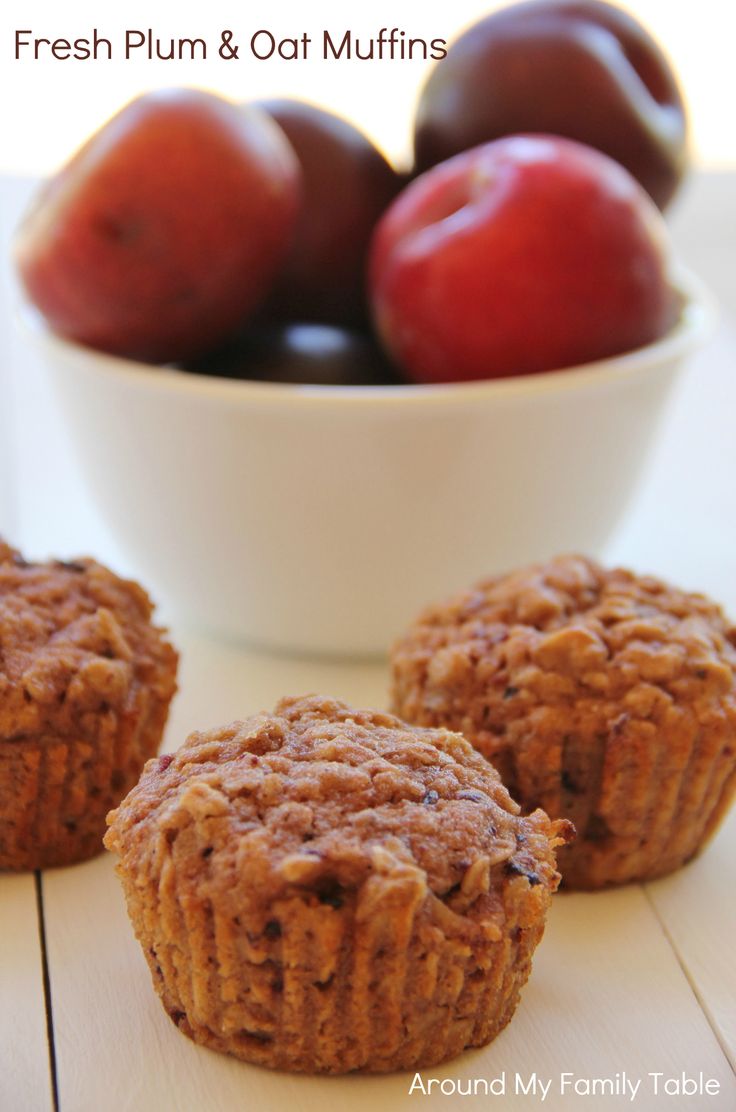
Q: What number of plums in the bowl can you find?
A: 5